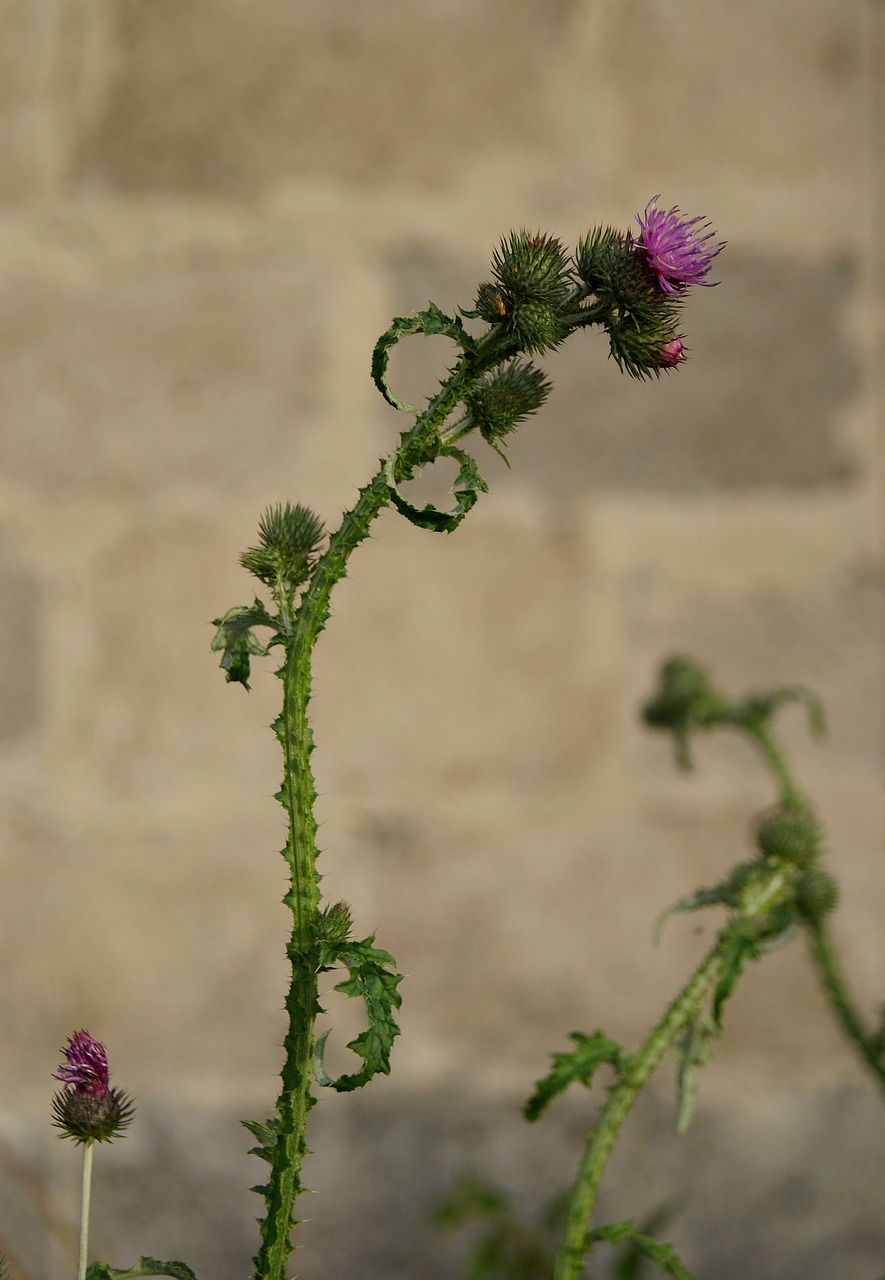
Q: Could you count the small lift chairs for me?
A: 0